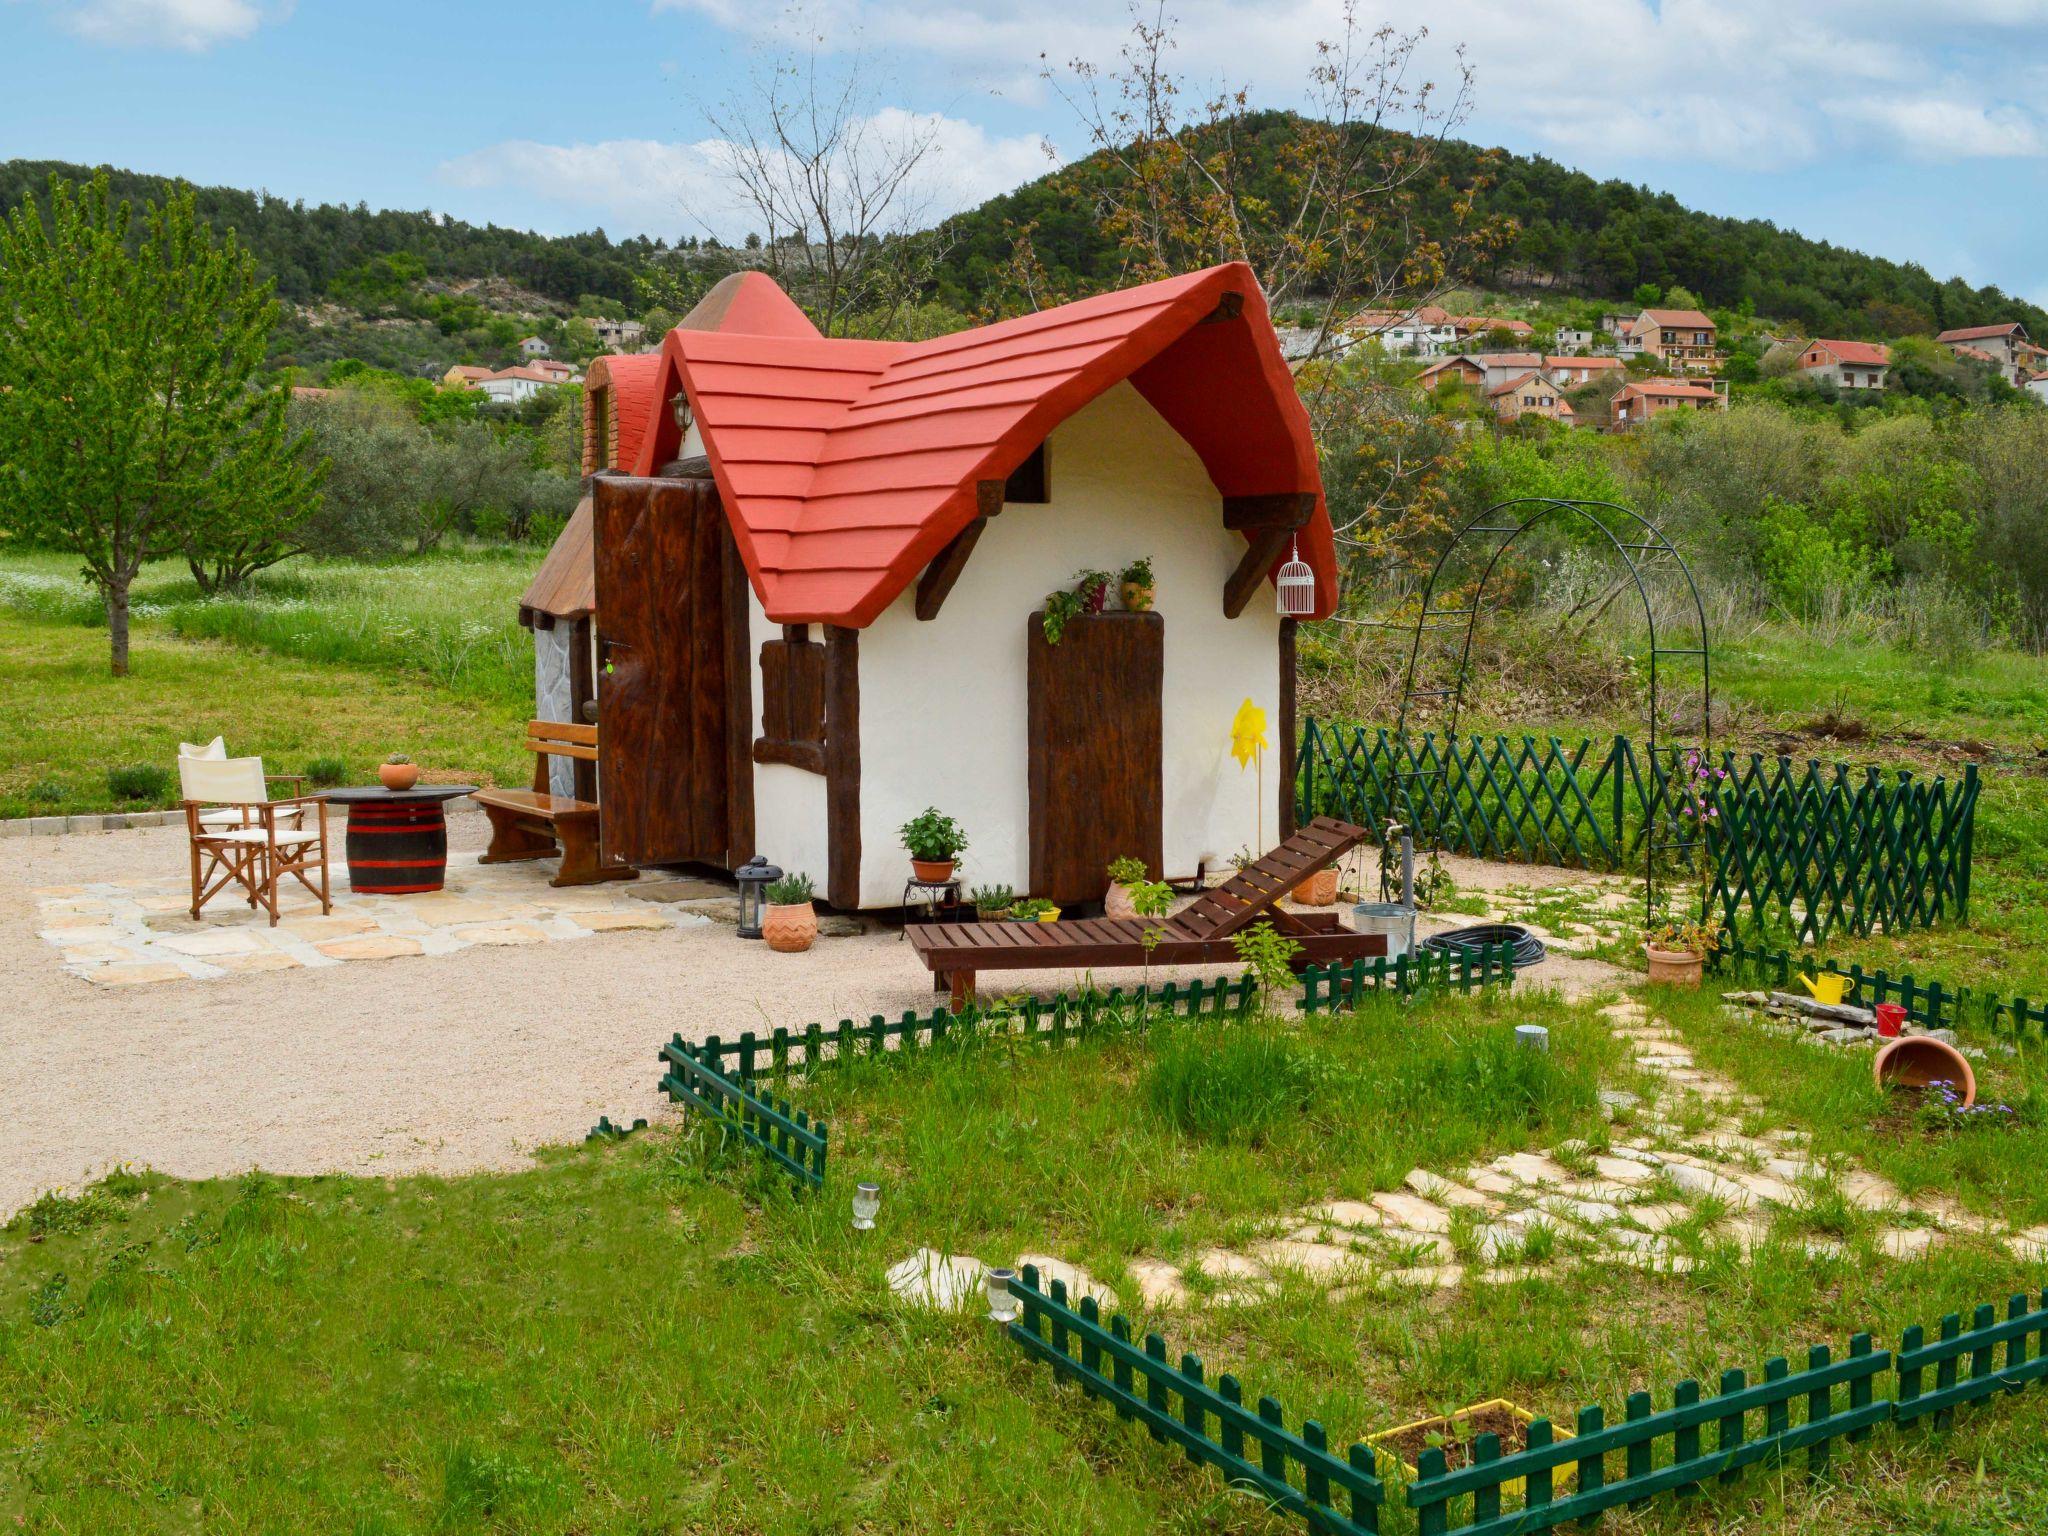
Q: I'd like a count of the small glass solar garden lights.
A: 2